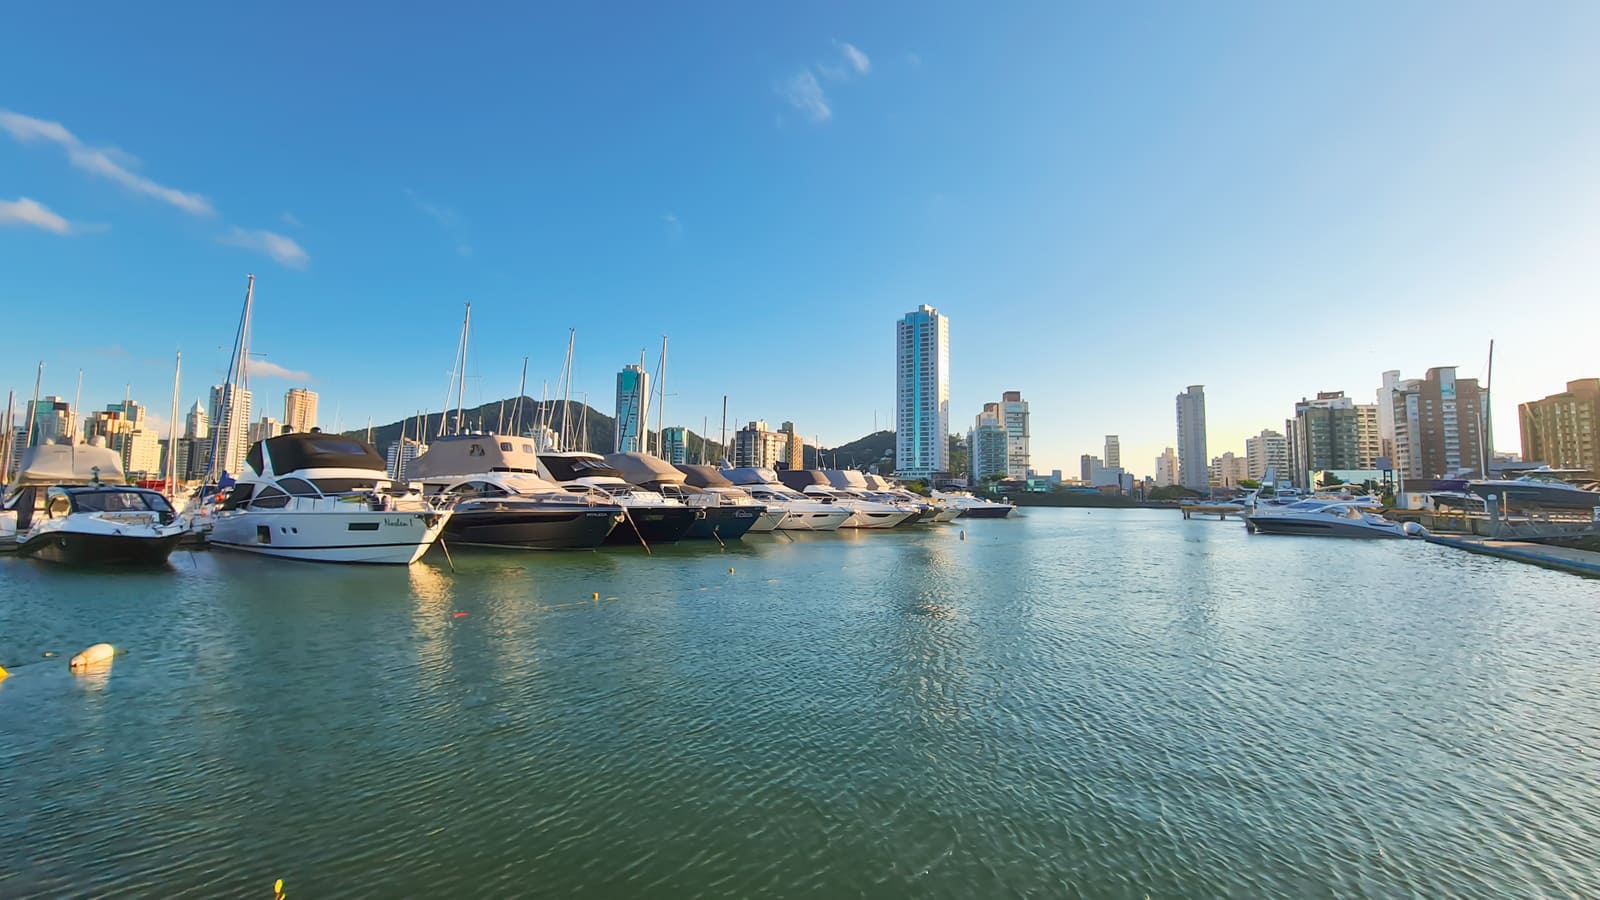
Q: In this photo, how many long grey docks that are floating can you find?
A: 1